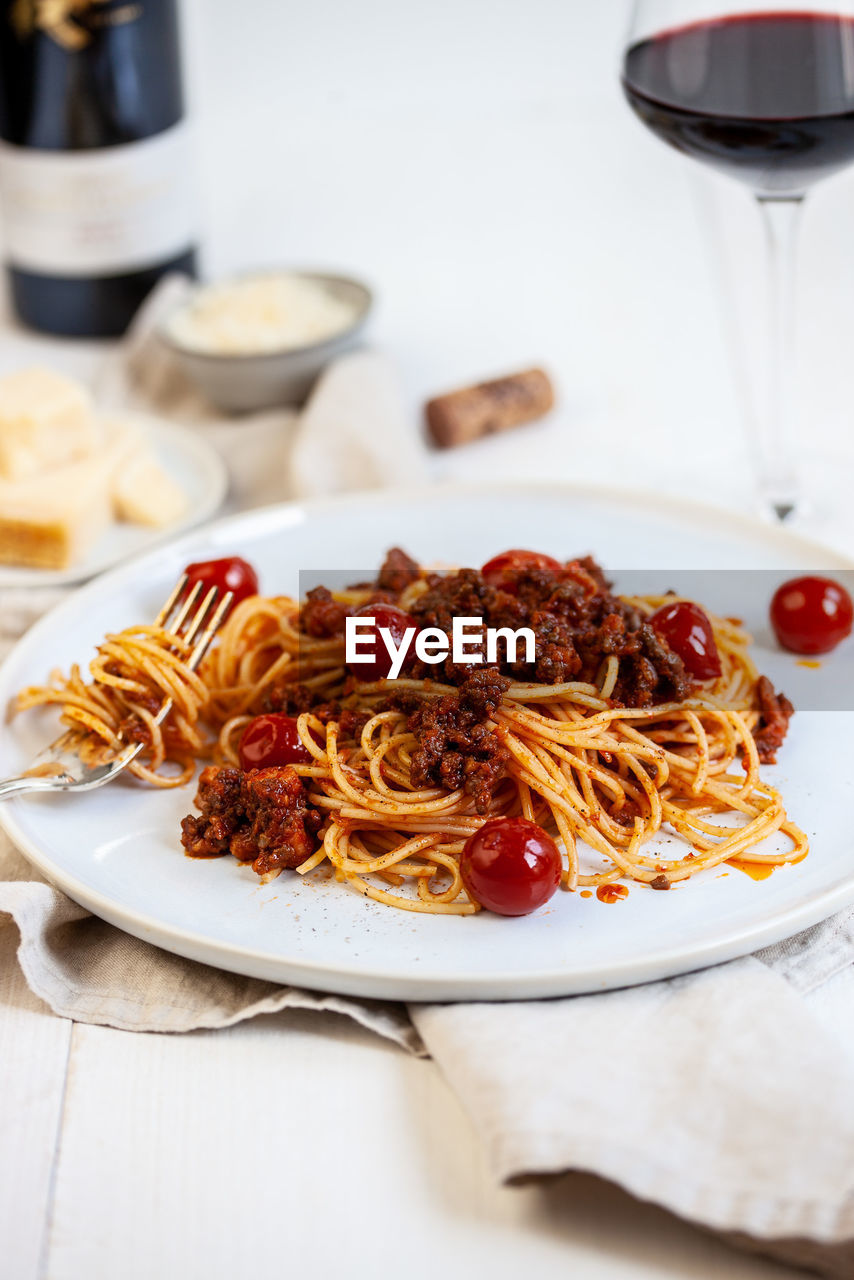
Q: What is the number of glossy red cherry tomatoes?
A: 7